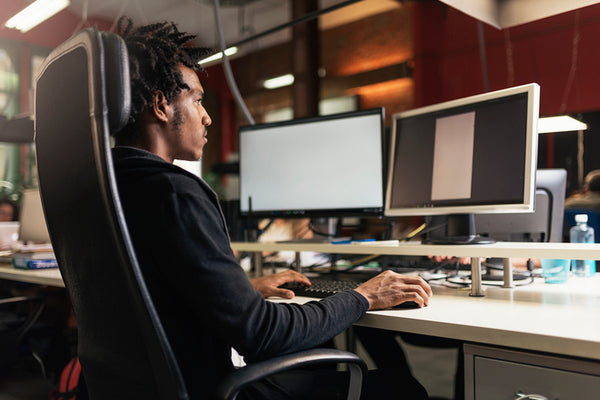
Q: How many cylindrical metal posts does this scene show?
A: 4